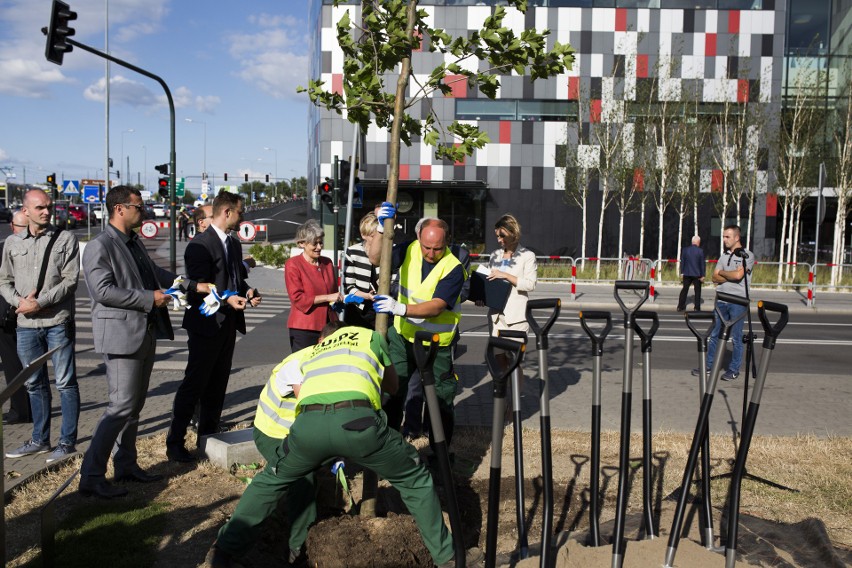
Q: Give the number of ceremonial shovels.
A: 10